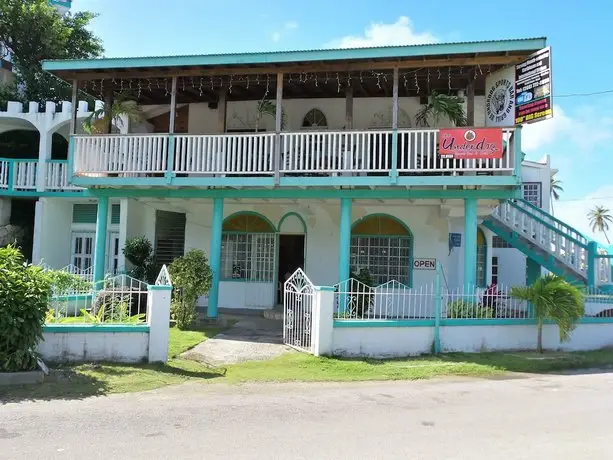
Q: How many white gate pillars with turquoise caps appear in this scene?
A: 2